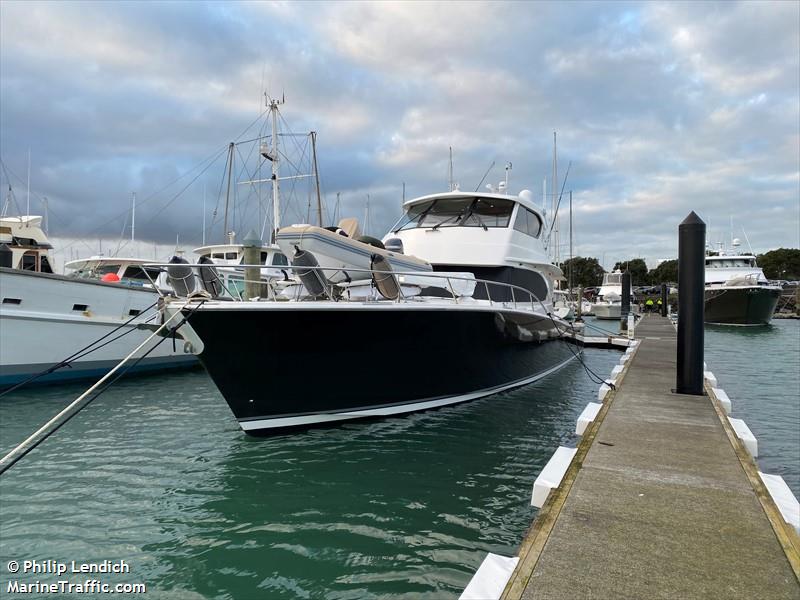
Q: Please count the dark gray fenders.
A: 4